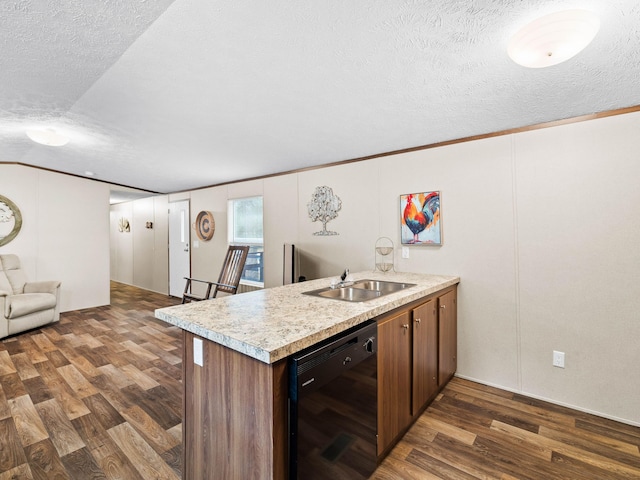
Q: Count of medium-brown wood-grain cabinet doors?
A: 3